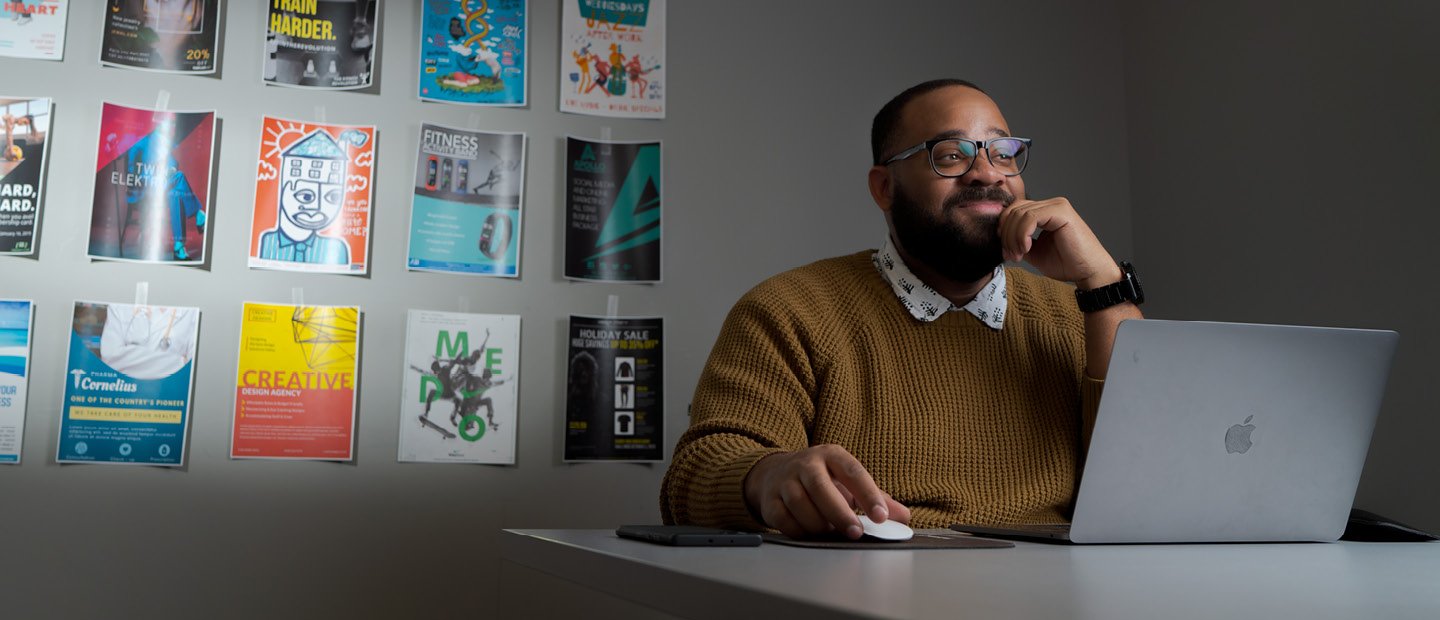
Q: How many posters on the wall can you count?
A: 15